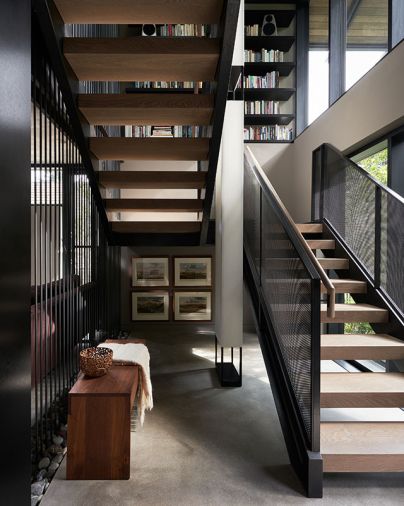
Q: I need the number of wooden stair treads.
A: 15